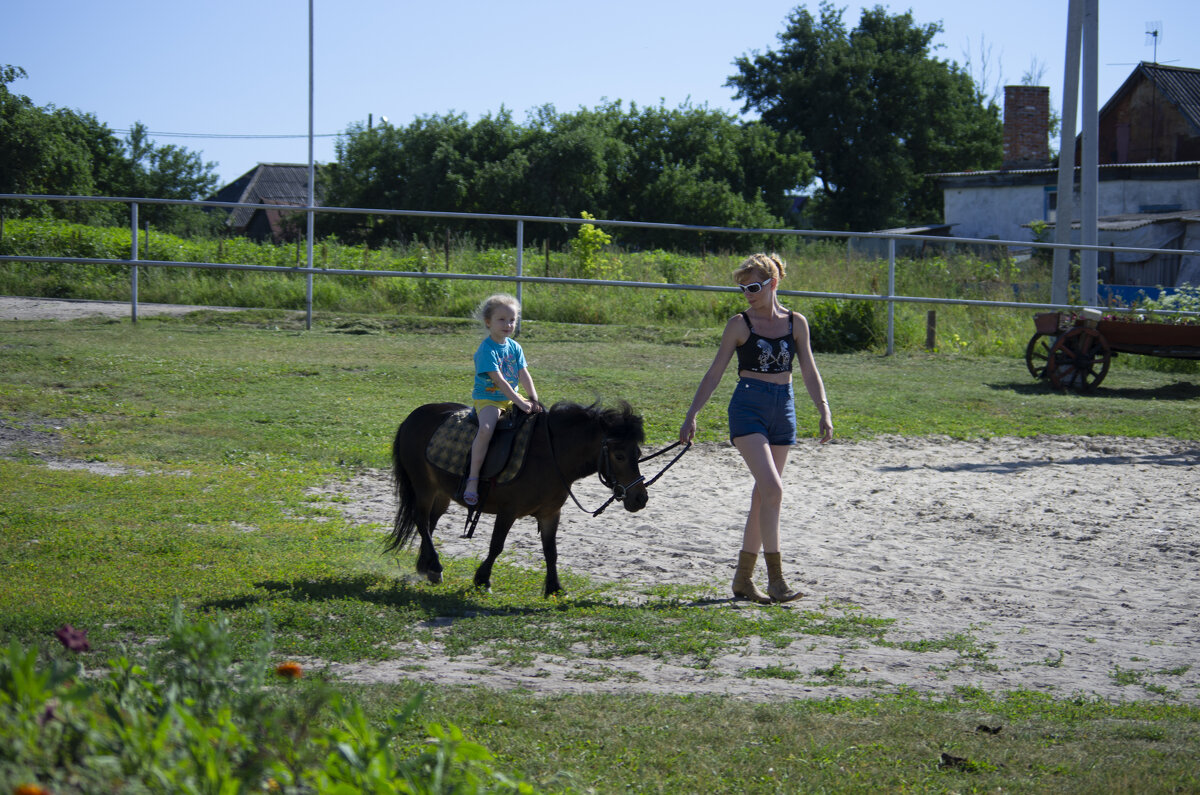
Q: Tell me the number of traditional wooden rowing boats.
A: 0